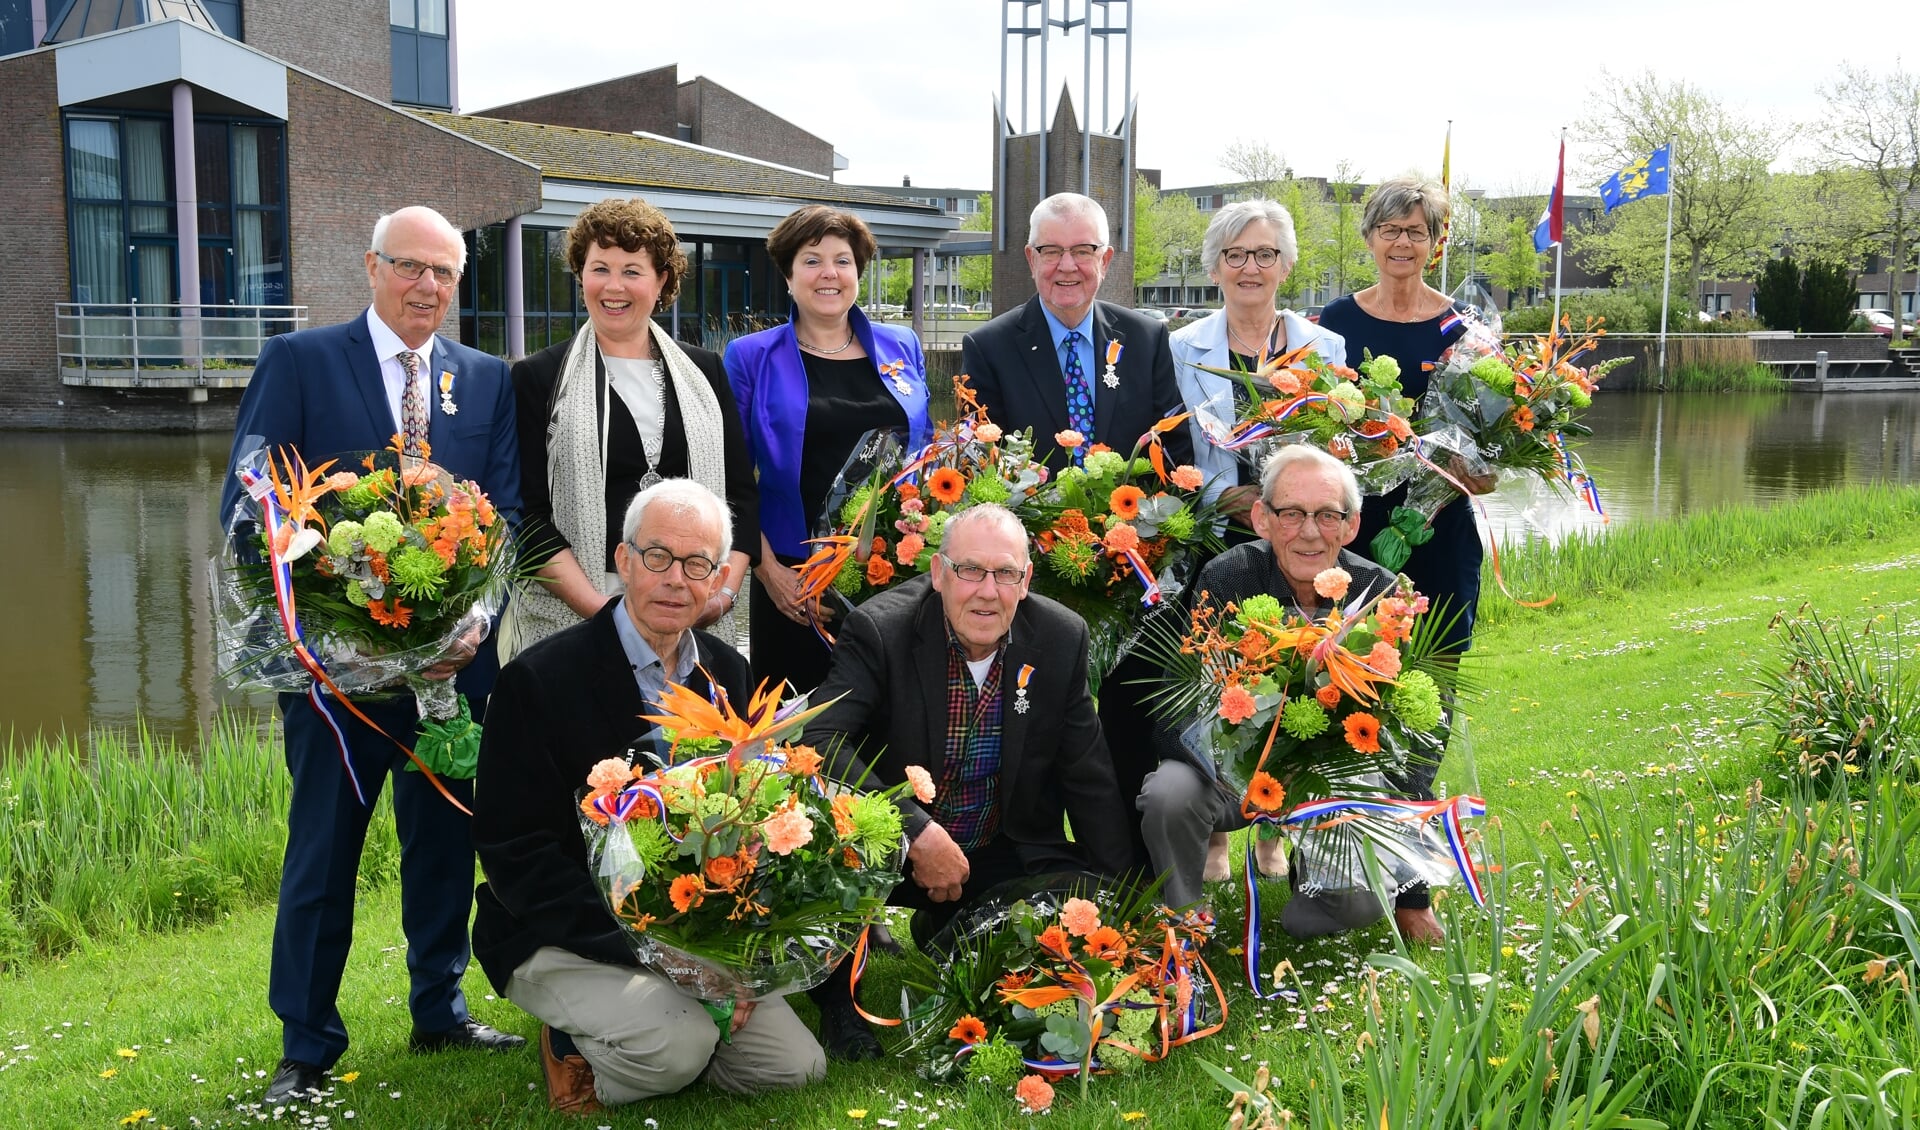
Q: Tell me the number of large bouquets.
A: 8